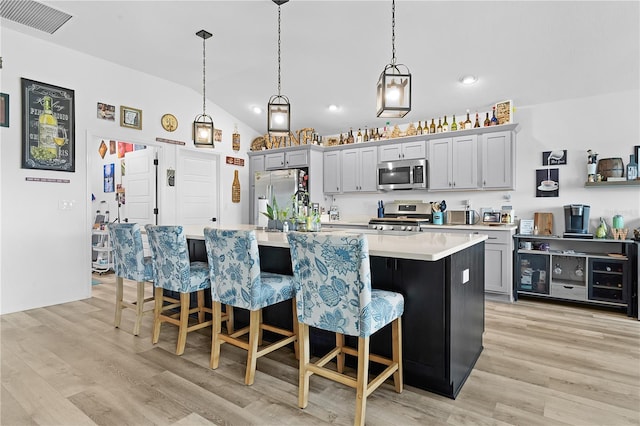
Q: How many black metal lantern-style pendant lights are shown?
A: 3